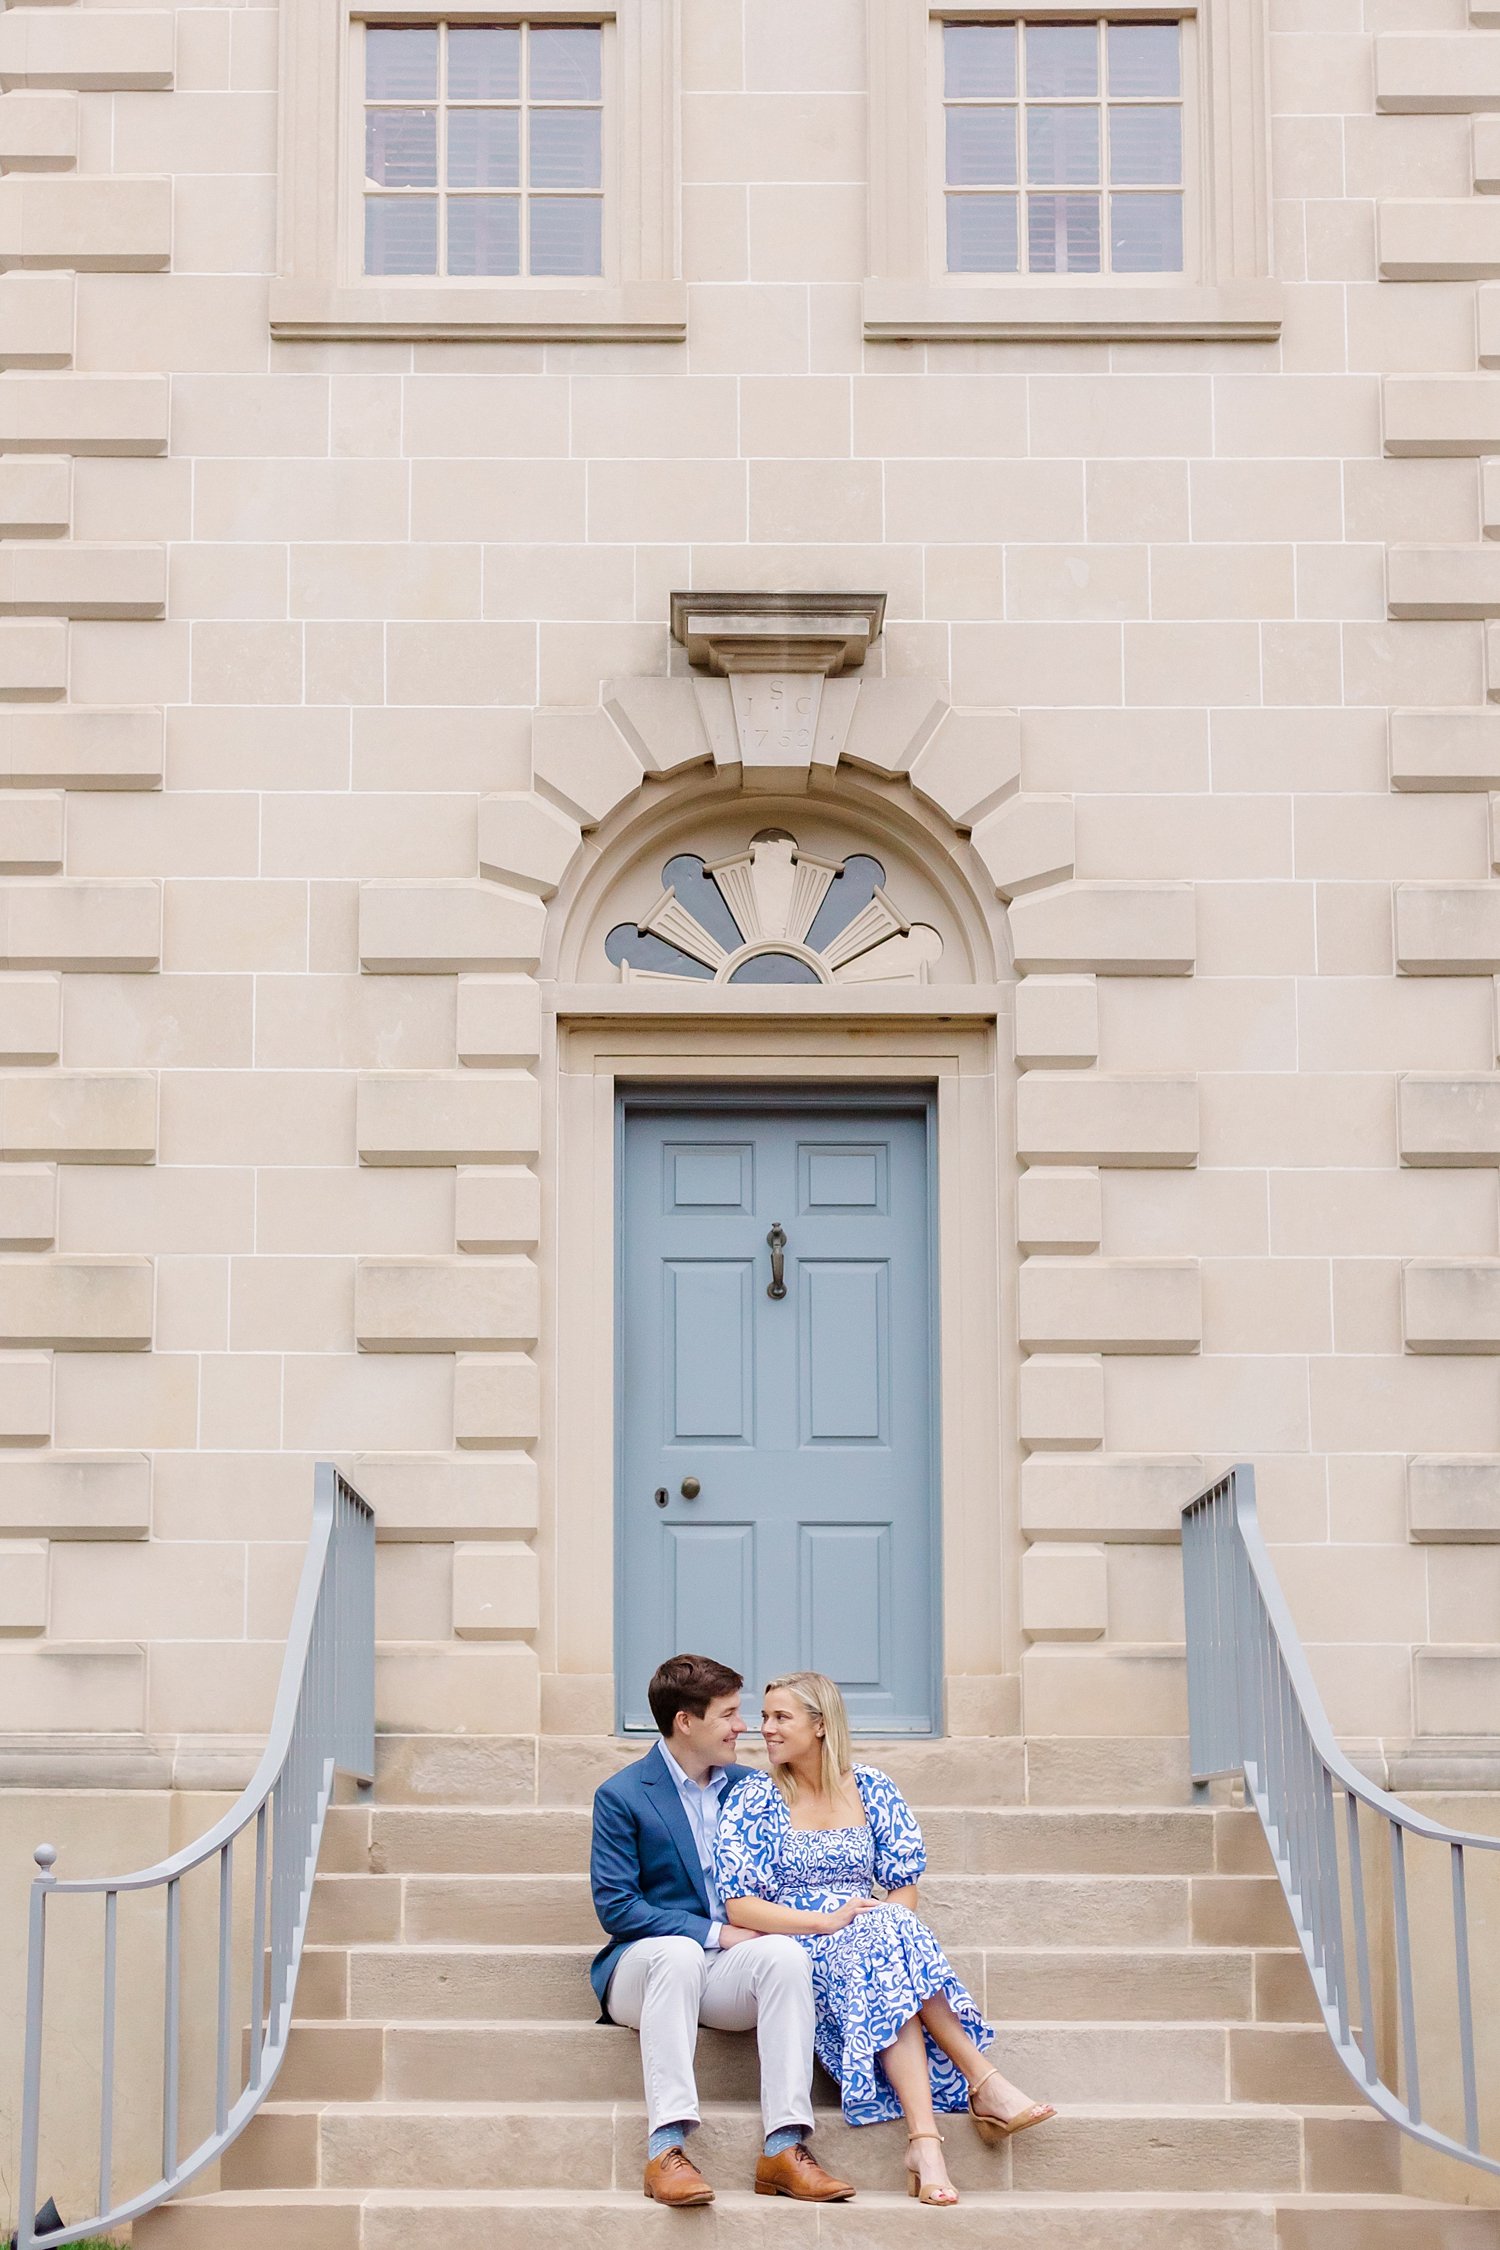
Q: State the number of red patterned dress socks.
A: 0